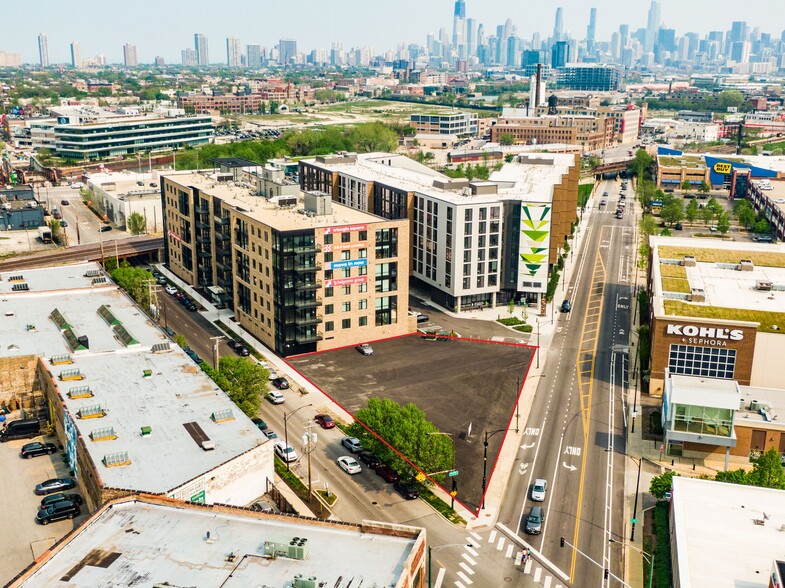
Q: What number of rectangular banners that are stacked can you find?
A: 4